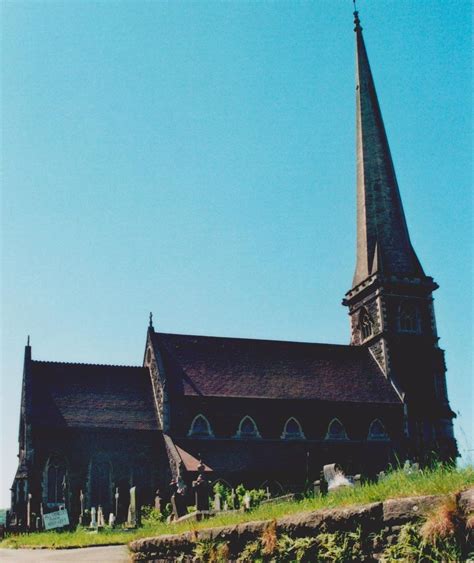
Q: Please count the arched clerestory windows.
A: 5